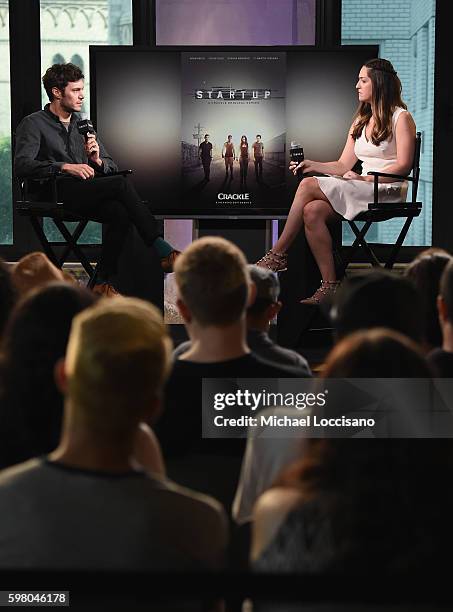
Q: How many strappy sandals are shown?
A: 2